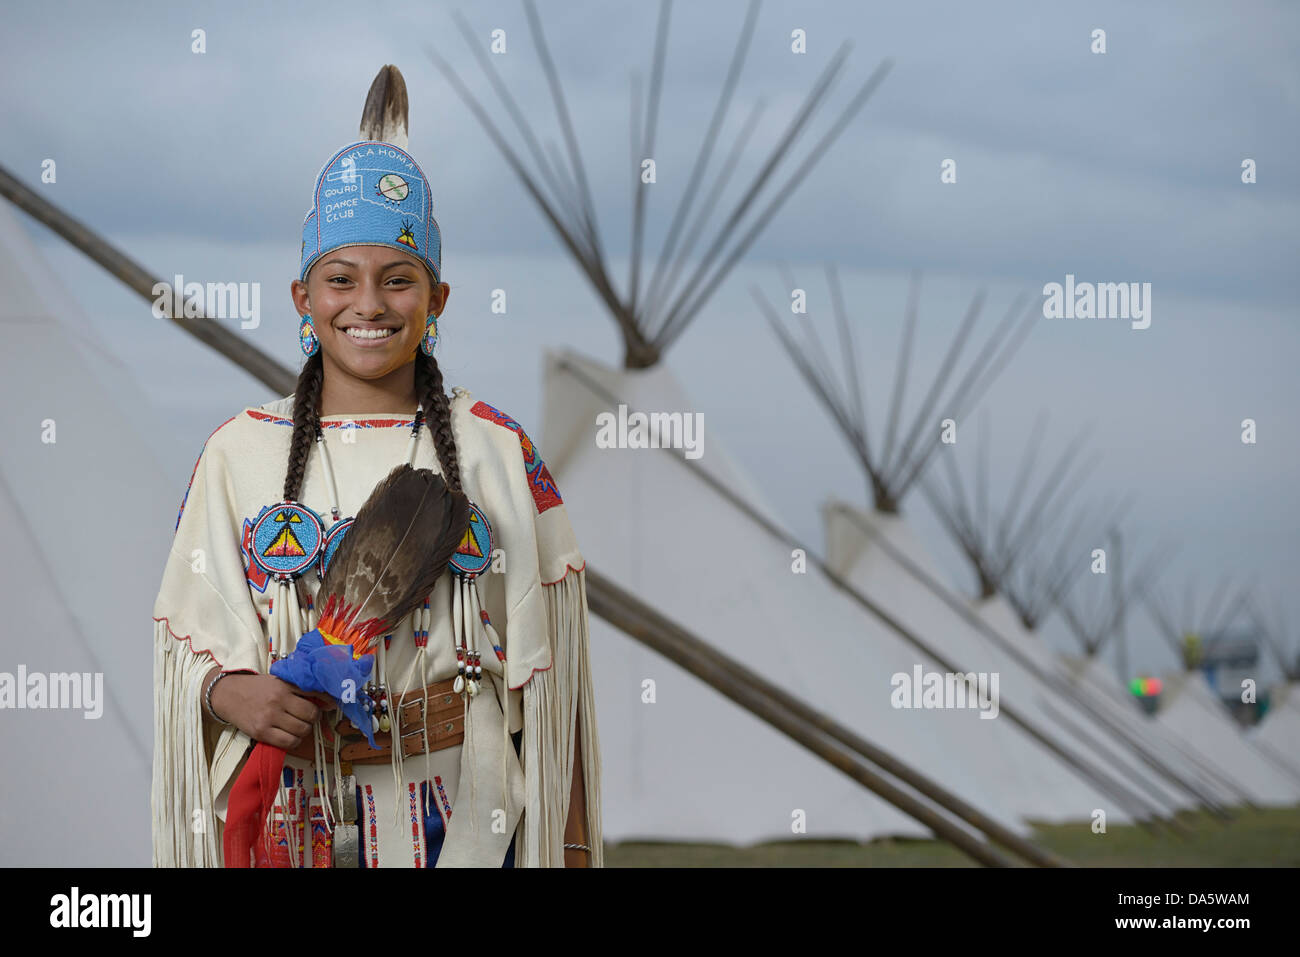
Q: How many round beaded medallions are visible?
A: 3